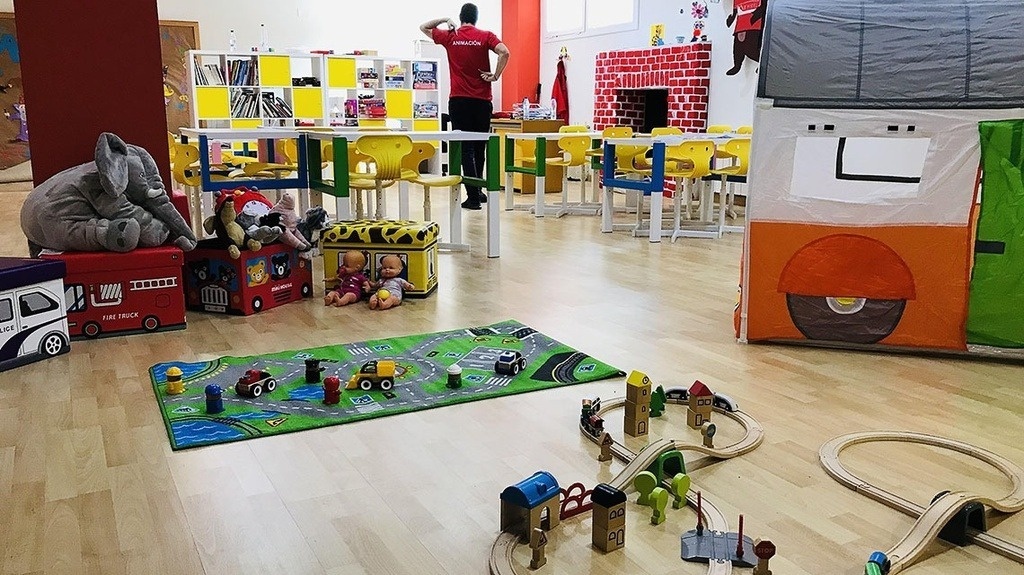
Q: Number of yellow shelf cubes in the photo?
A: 8